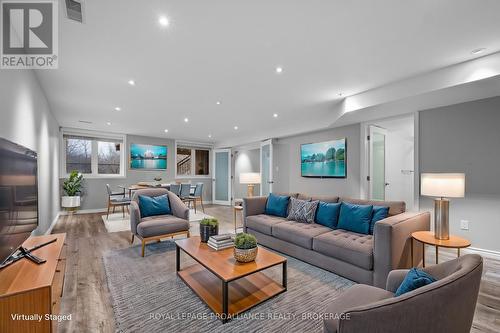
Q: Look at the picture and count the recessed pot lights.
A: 13